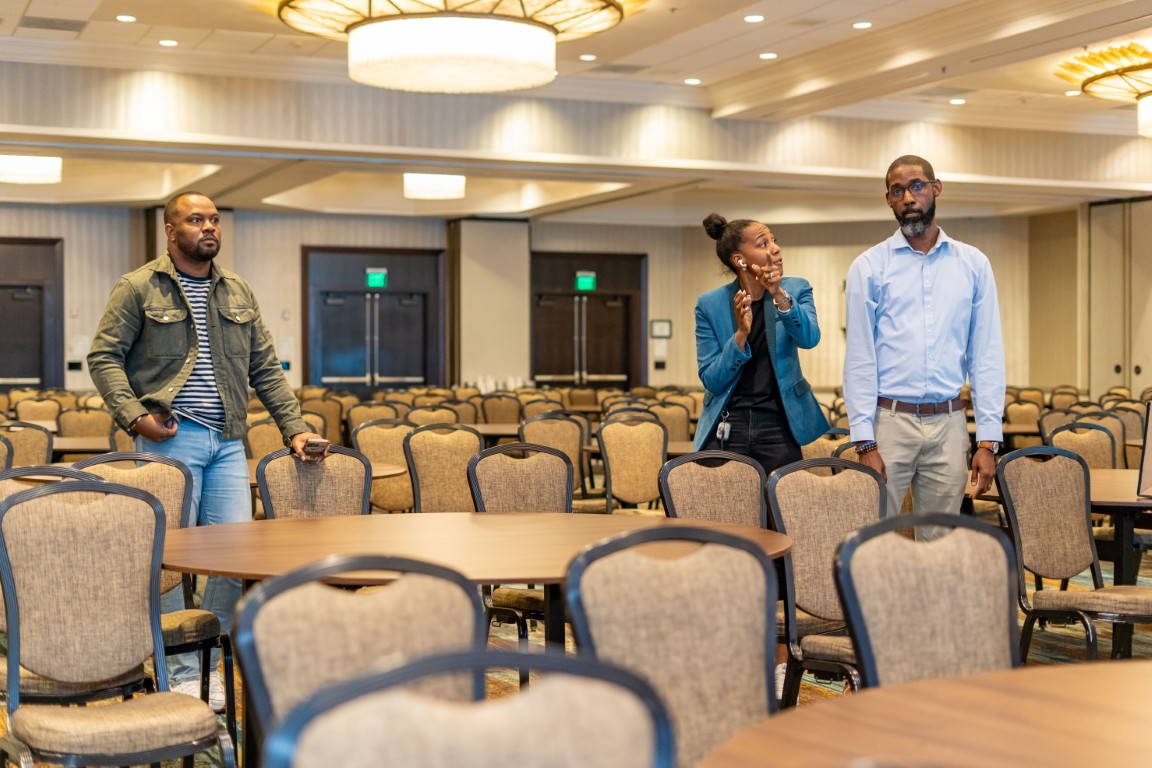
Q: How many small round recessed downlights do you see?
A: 9